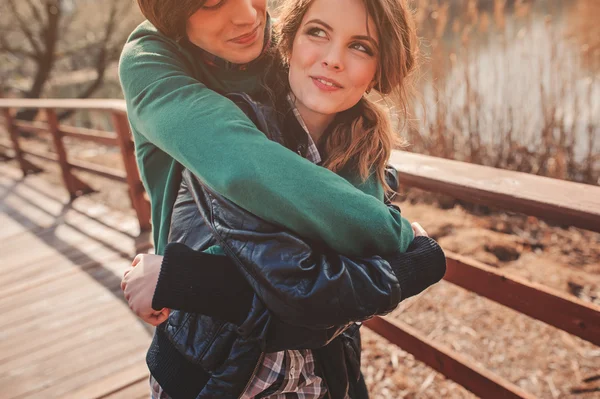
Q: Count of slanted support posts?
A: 3